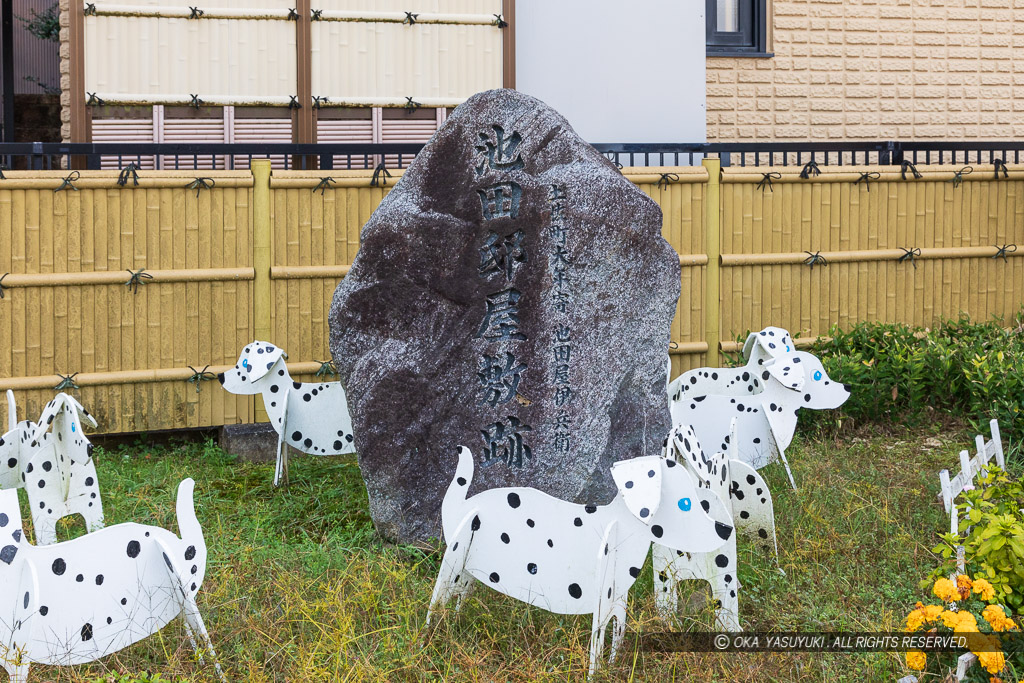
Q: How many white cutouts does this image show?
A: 7